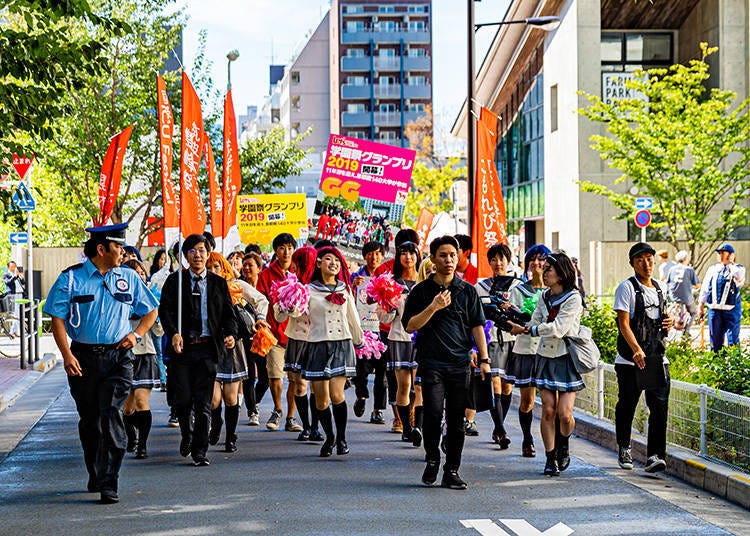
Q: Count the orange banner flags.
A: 7